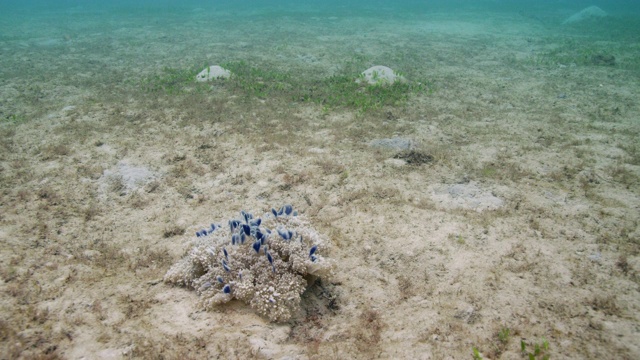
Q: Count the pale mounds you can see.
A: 3